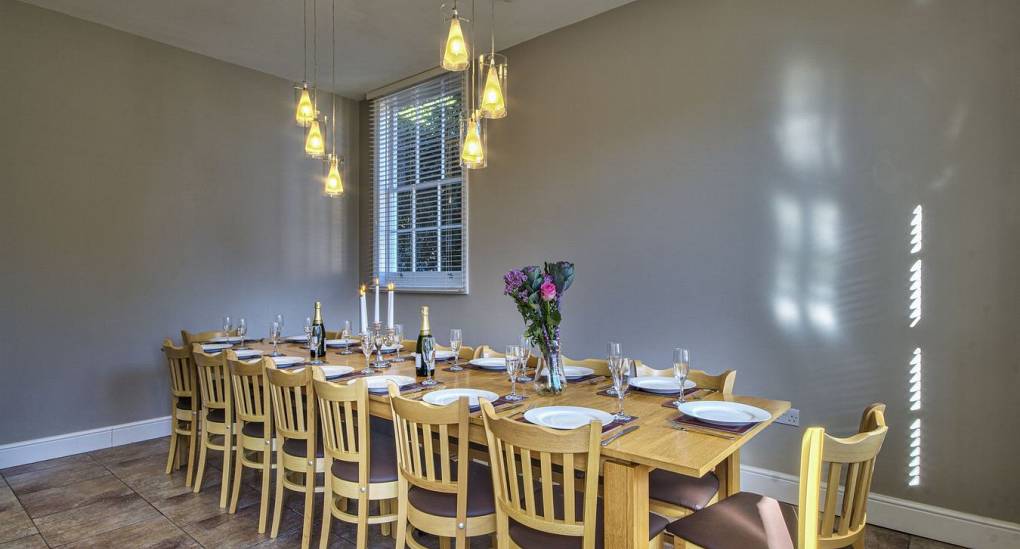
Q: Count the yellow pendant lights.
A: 6